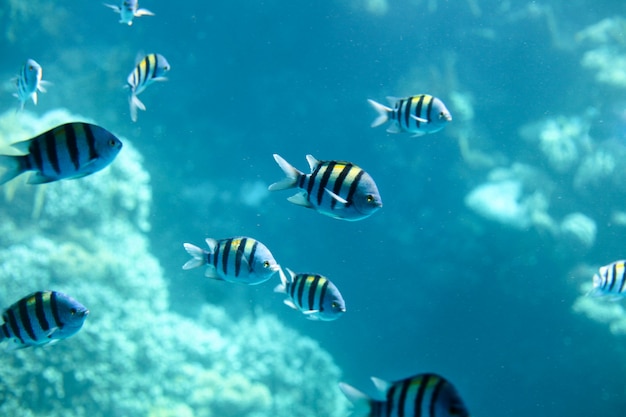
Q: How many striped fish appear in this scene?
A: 11